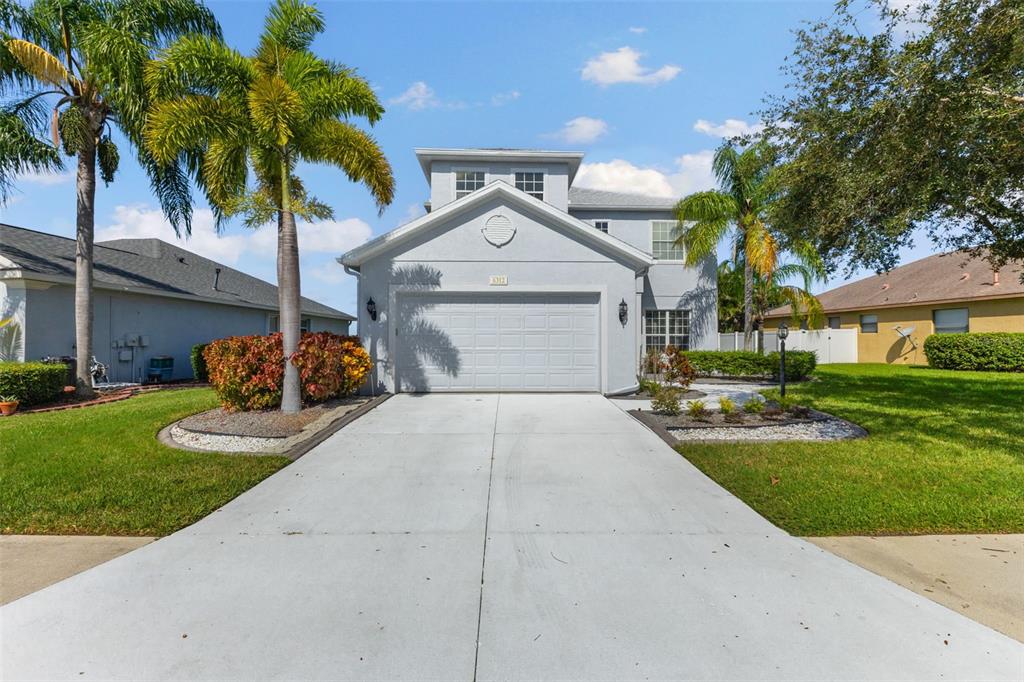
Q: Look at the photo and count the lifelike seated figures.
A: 0